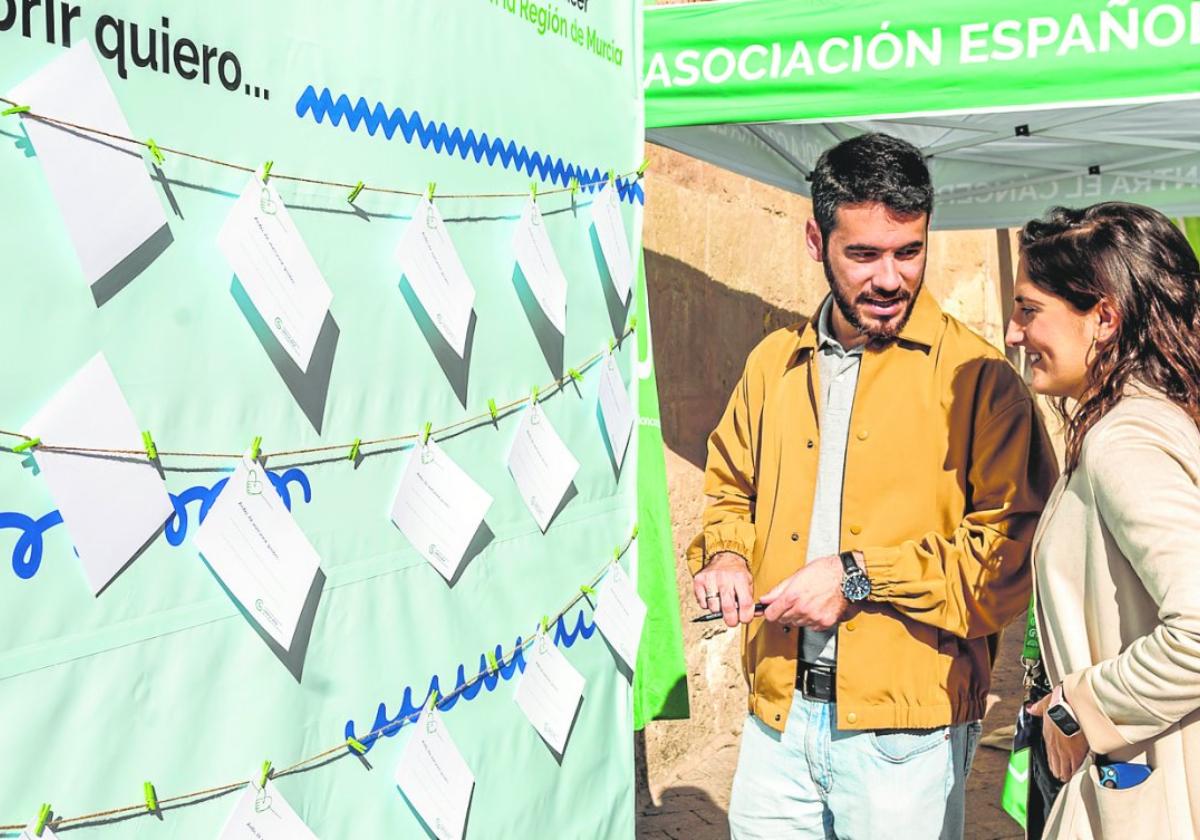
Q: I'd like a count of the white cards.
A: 15